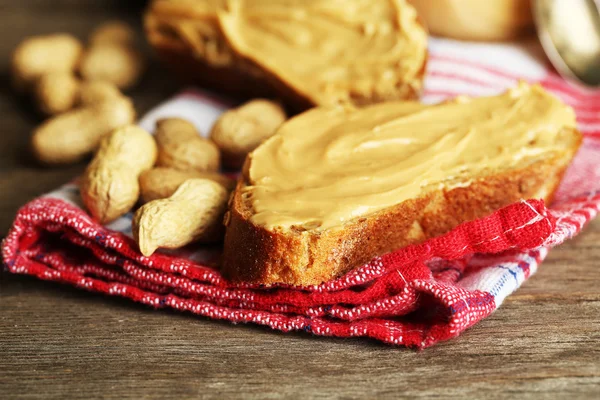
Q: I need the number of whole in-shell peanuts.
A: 10